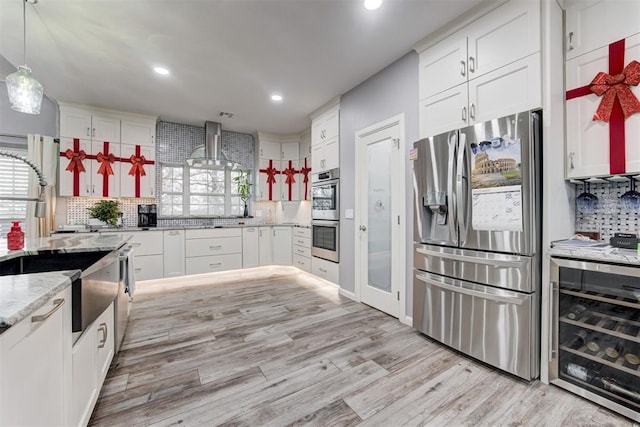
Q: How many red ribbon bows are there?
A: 7